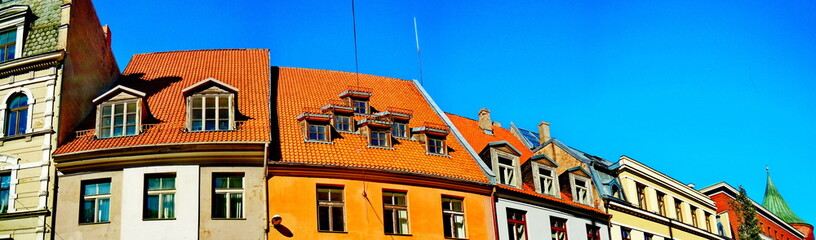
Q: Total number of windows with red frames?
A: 3